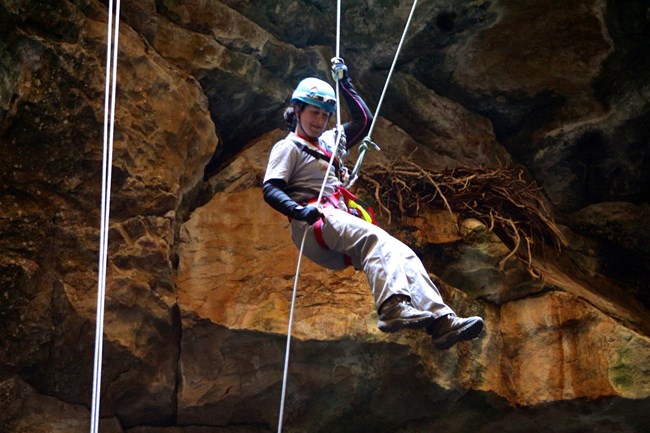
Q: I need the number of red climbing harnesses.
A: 1